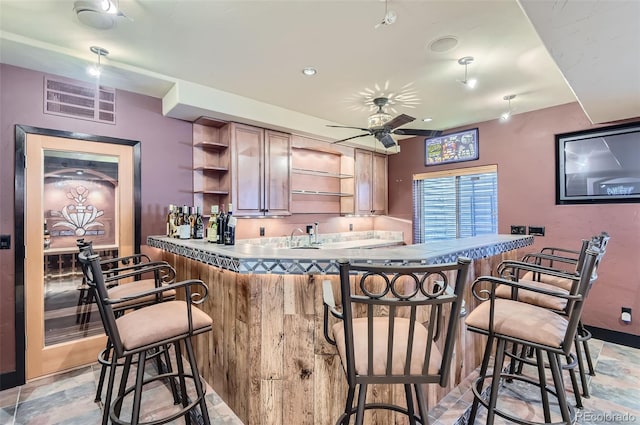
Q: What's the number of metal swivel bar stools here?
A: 6